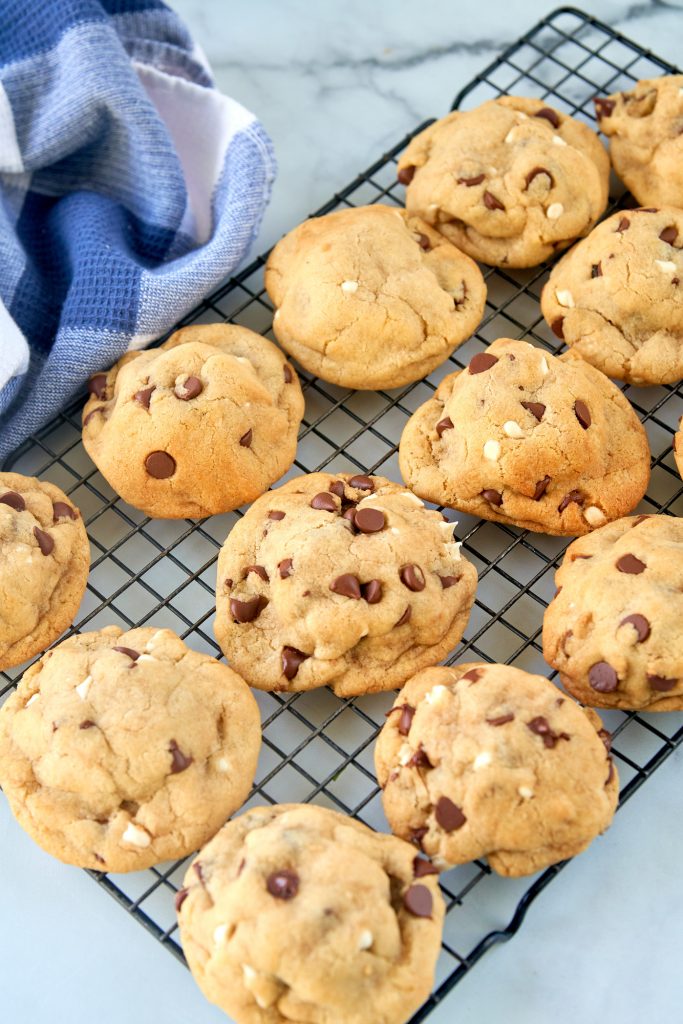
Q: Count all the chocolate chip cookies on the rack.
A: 13